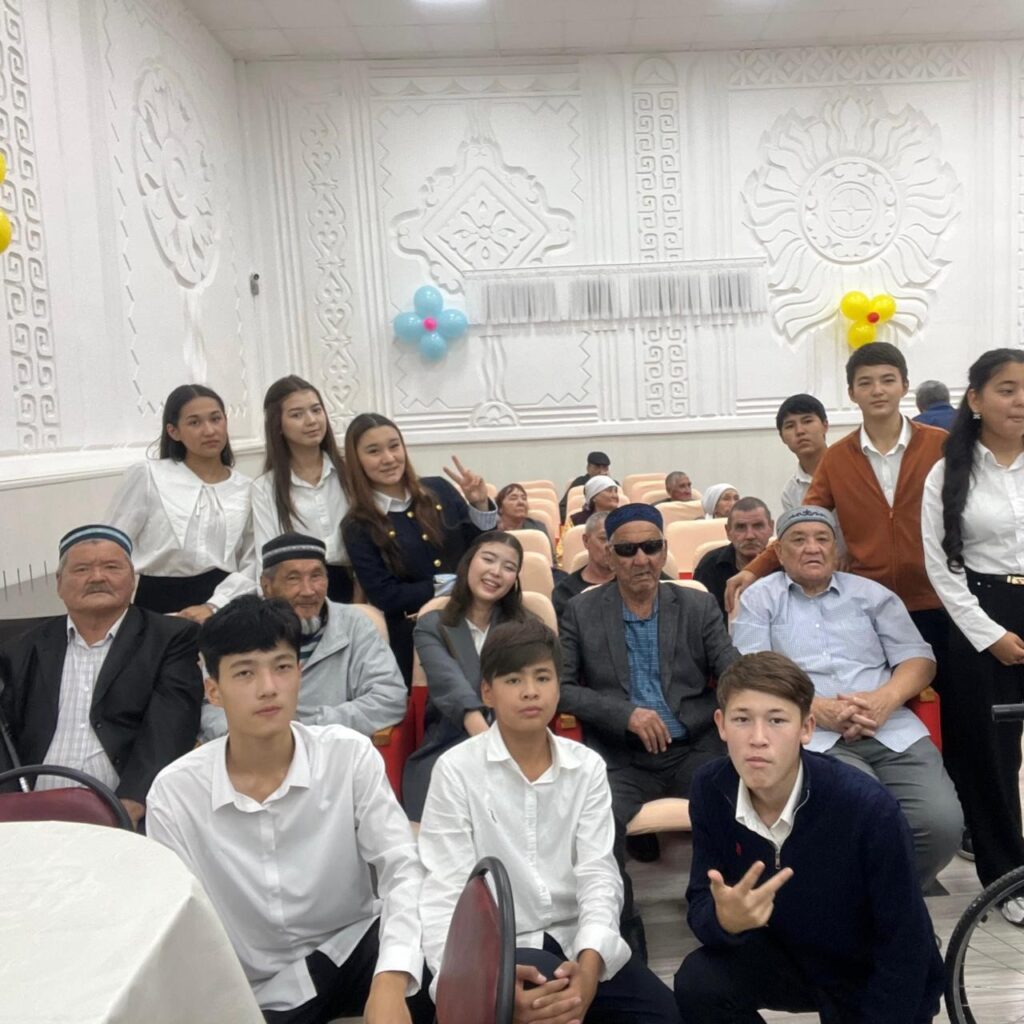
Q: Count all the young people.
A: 10